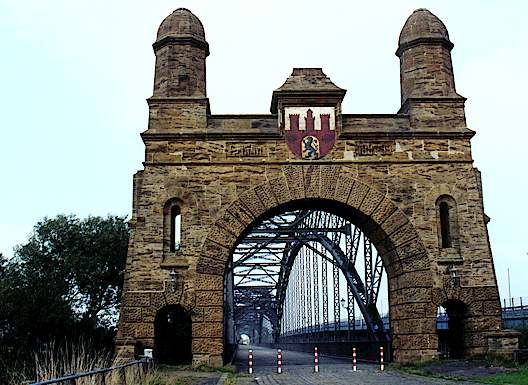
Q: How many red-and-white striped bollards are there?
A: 5